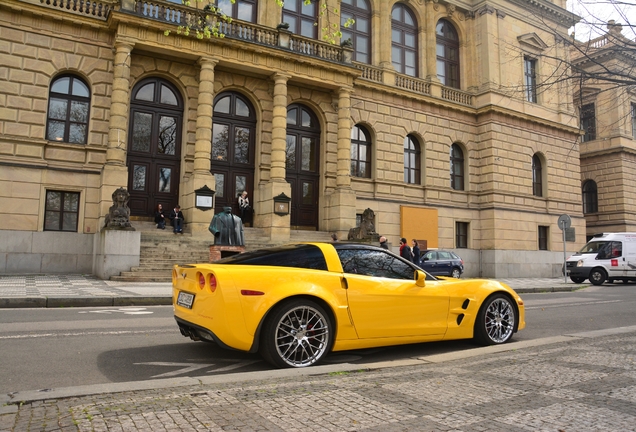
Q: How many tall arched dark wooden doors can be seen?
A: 3